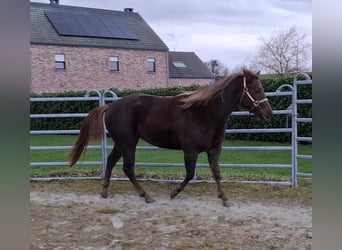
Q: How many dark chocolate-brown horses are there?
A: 1